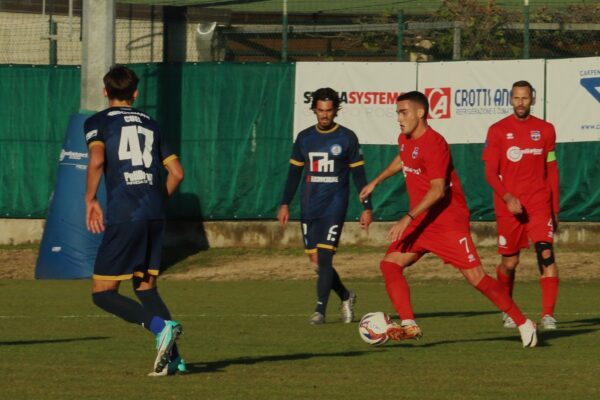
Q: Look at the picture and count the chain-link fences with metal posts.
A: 1